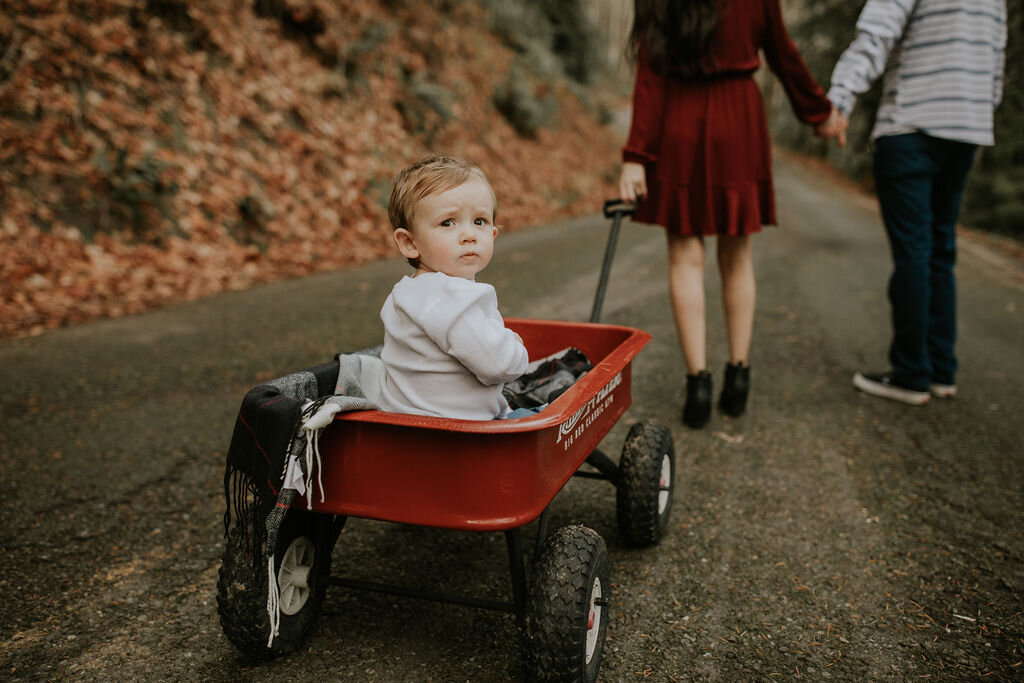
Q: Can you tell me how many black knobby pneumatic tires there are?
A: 3